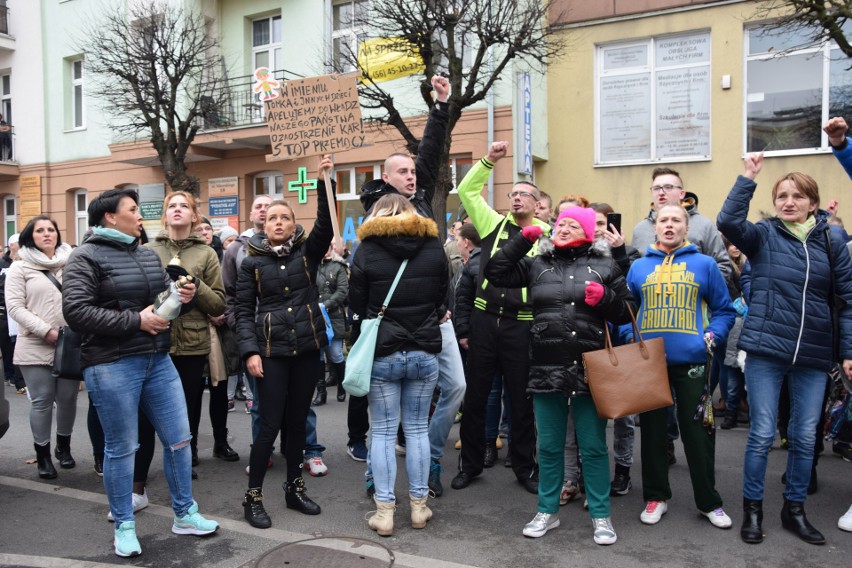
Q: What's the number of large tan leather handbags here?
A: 1